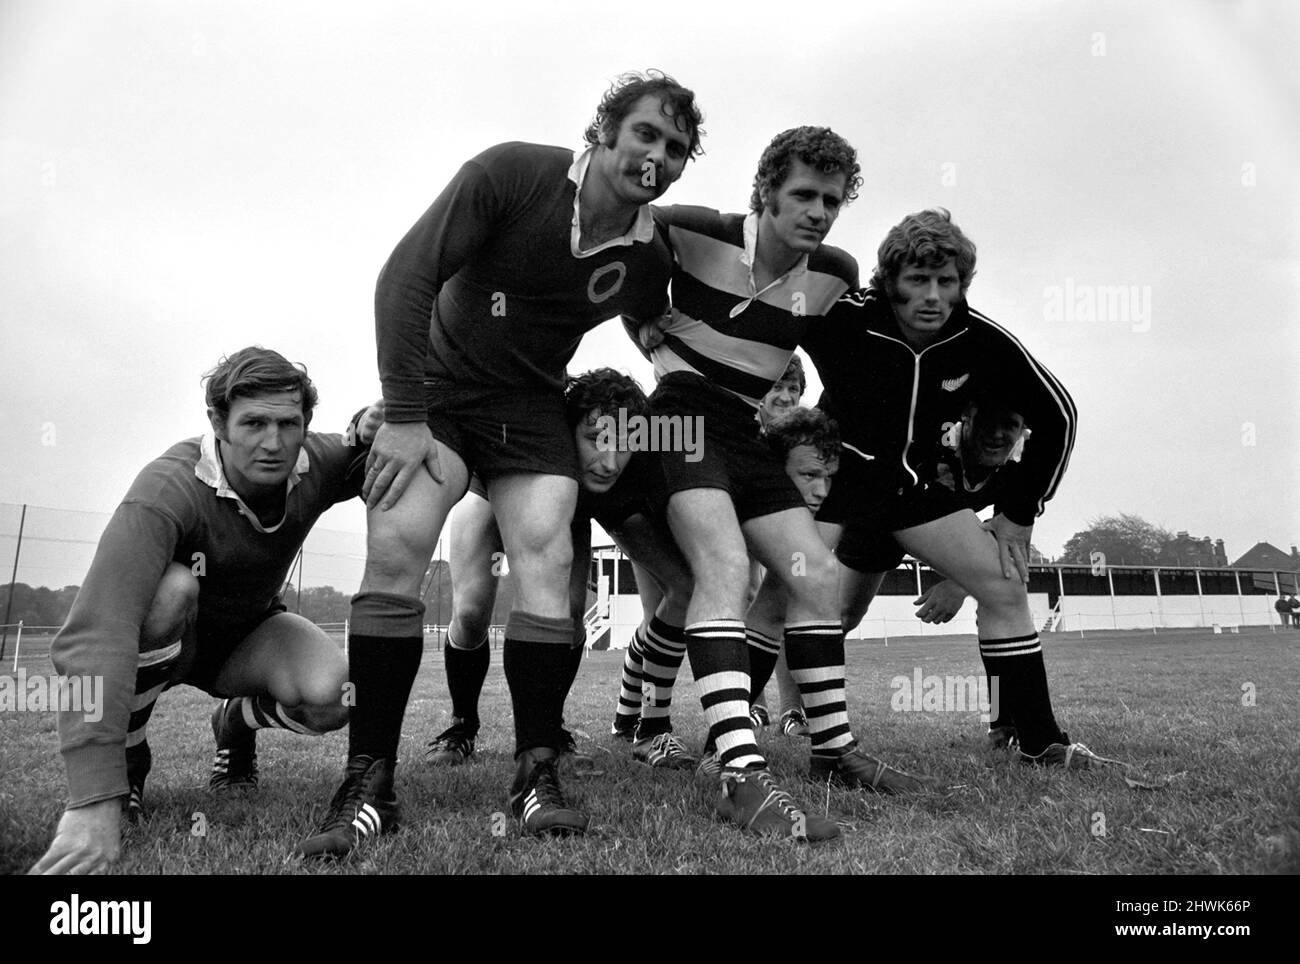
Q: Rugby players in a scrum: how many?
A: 8